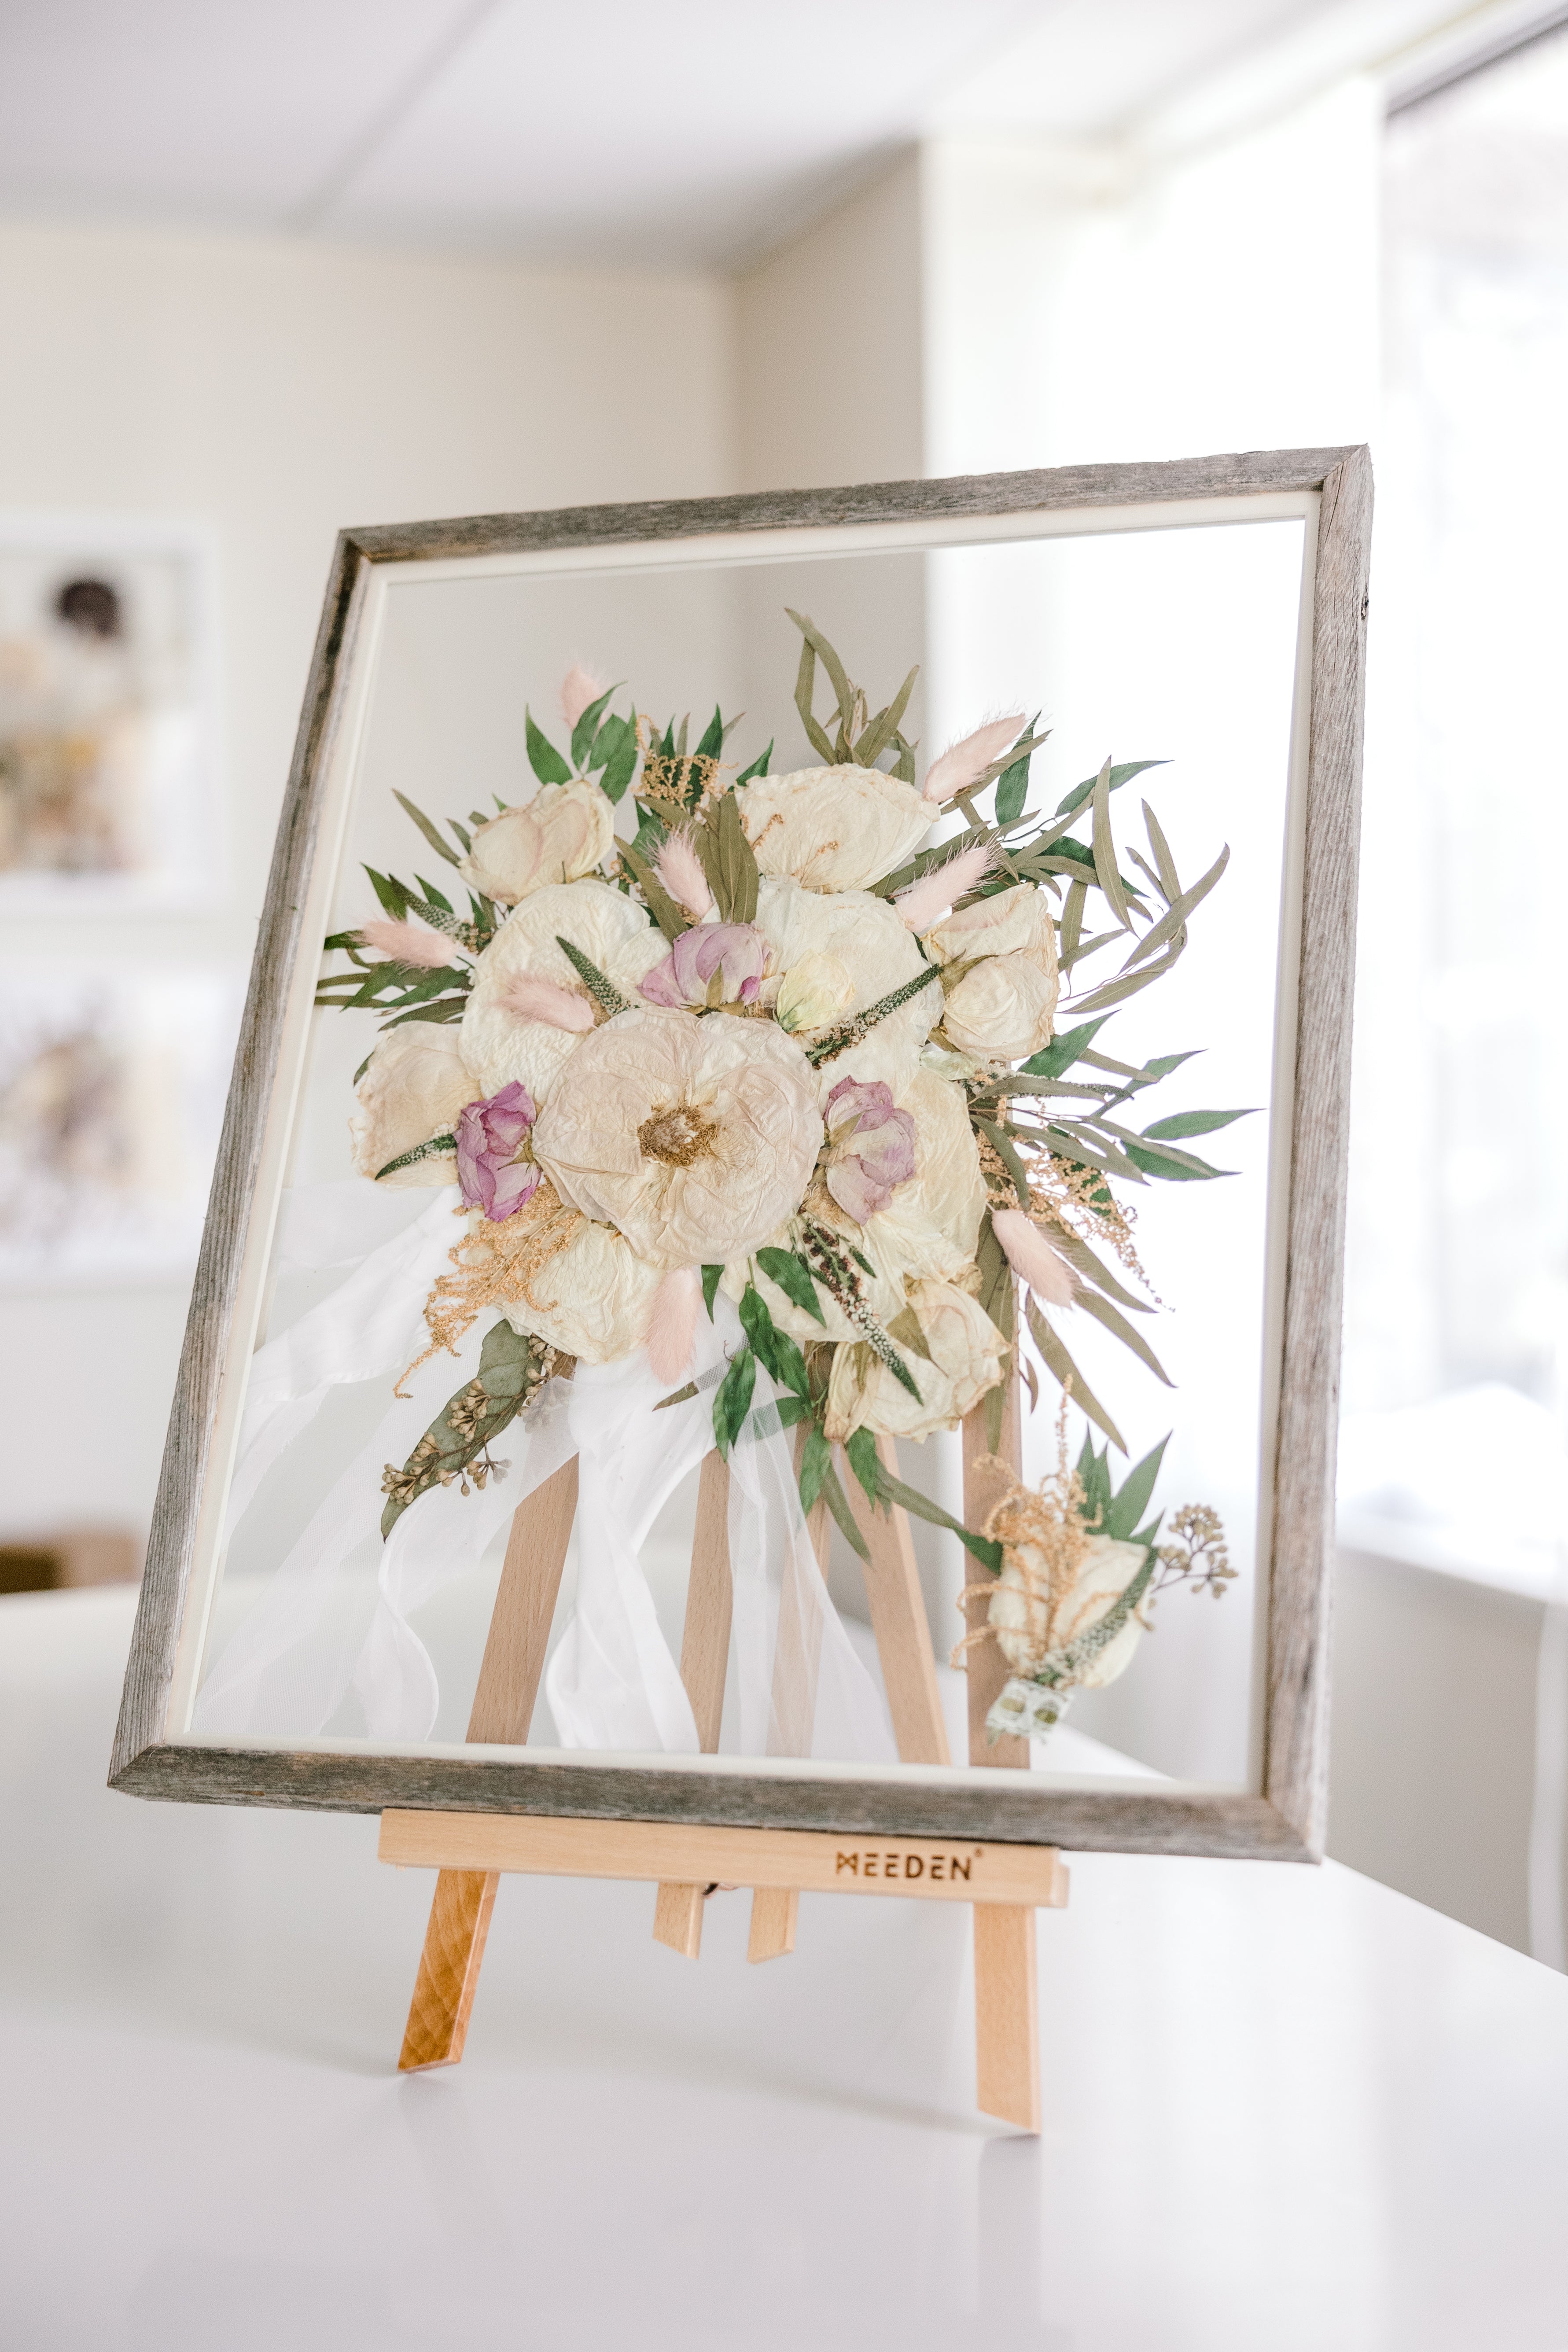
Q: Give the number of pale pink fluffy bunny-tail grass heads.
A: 8